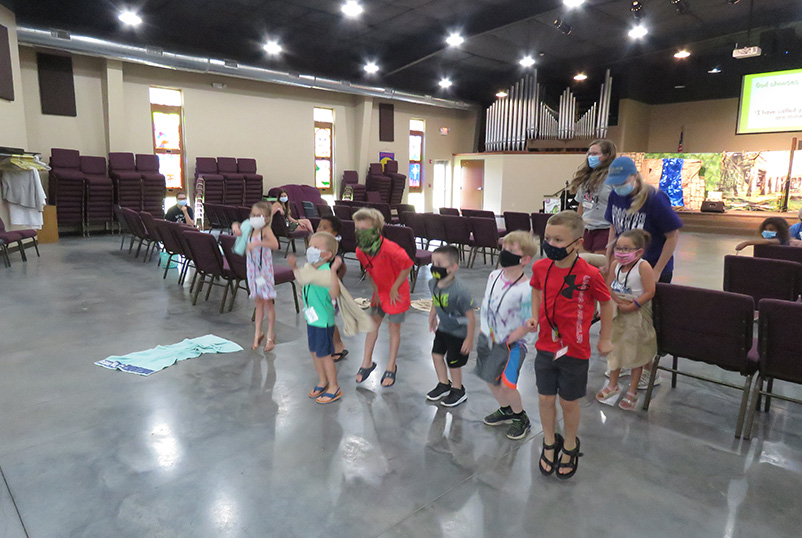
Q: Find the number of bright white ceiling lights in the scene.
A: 9